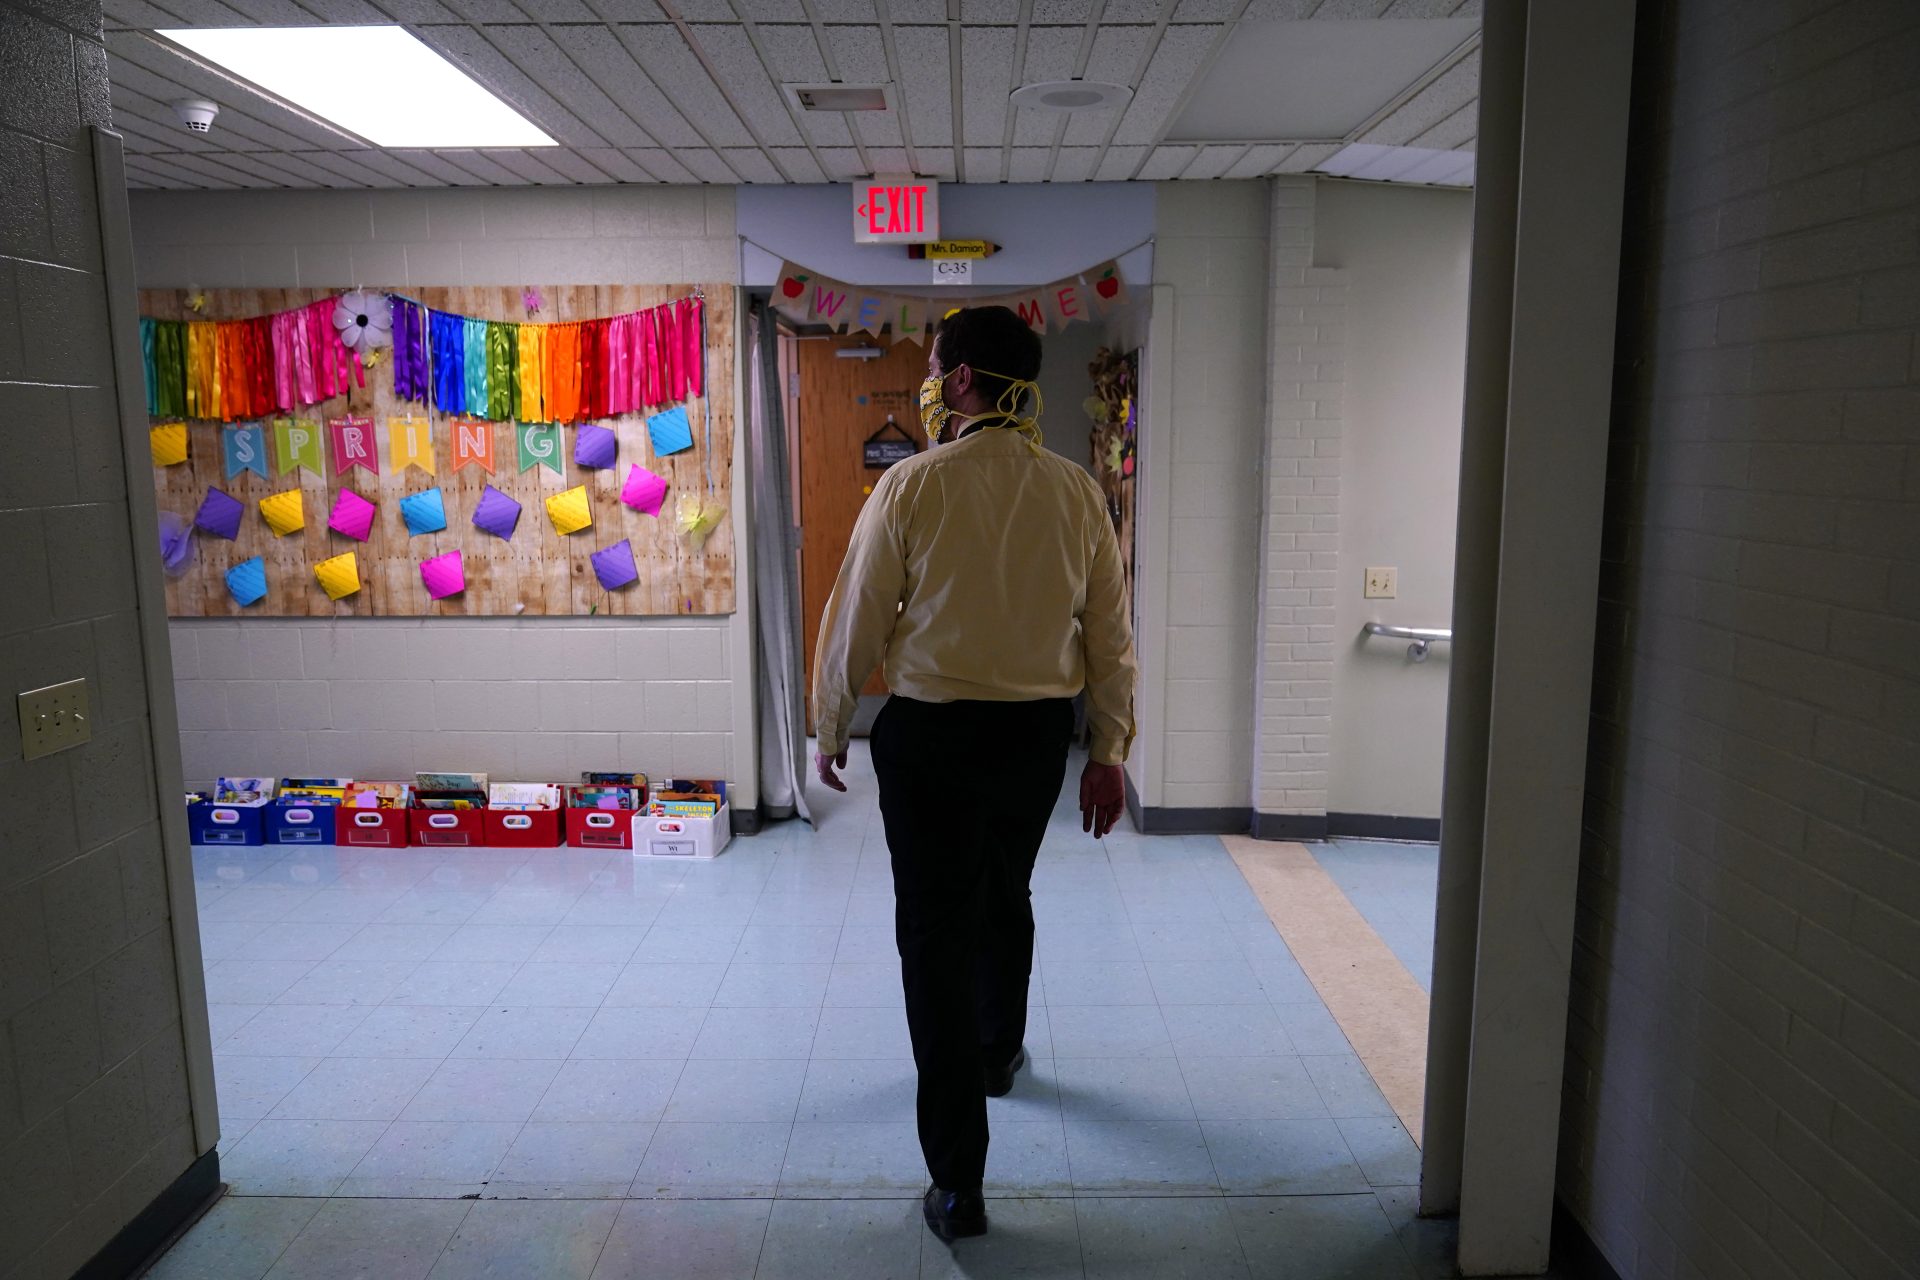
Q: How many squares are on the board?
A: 14